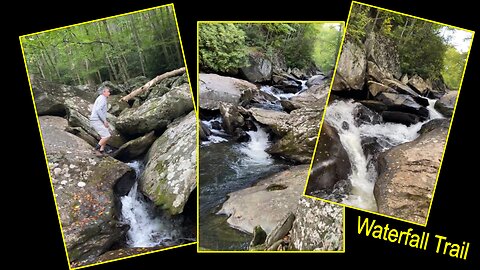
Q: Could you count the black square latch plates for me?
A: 0